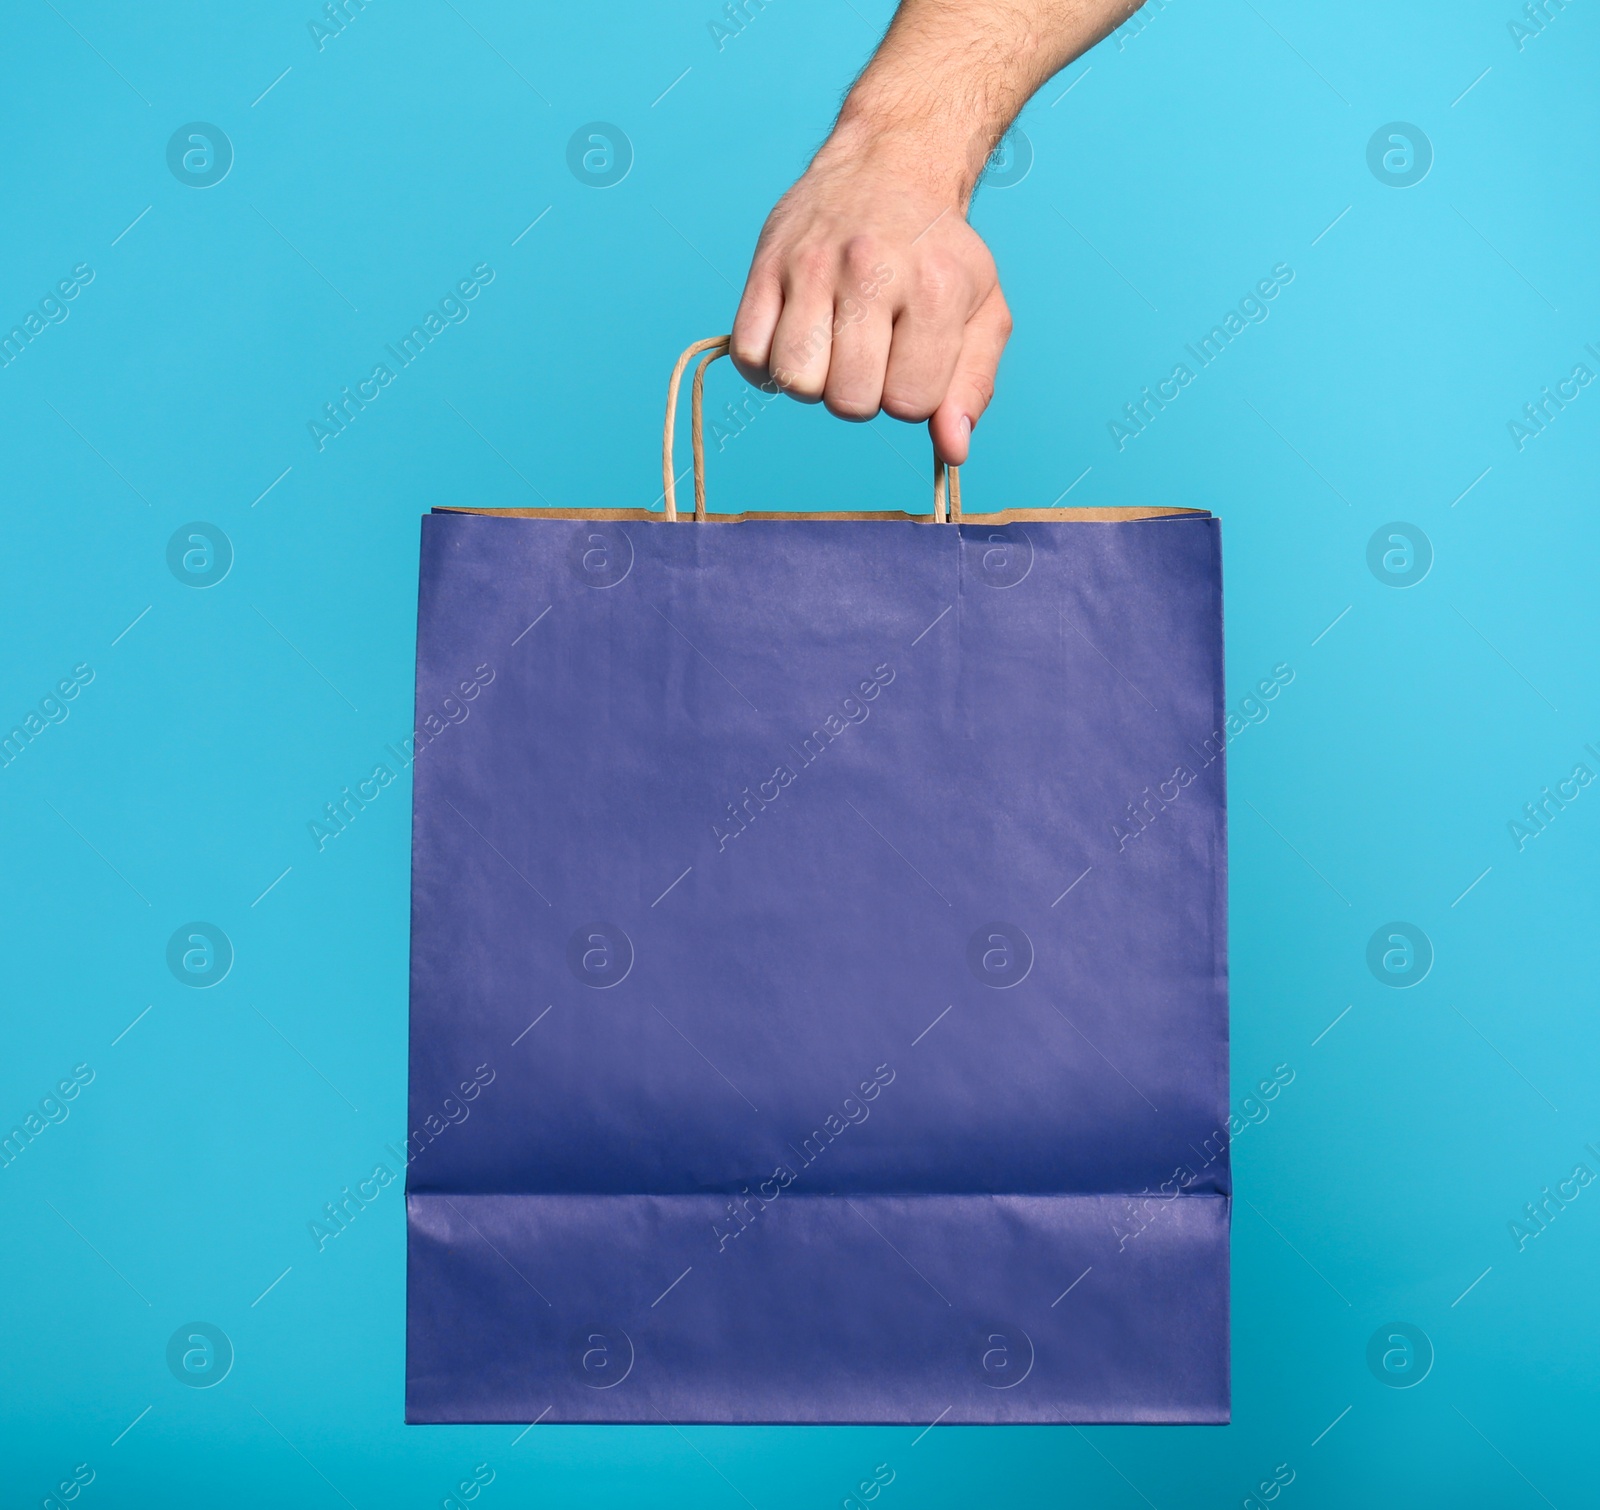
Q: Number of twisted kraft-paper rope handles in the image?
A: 2